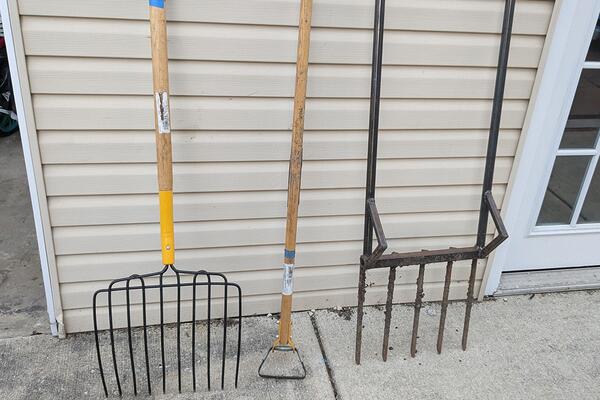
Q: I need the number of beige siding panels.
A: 11